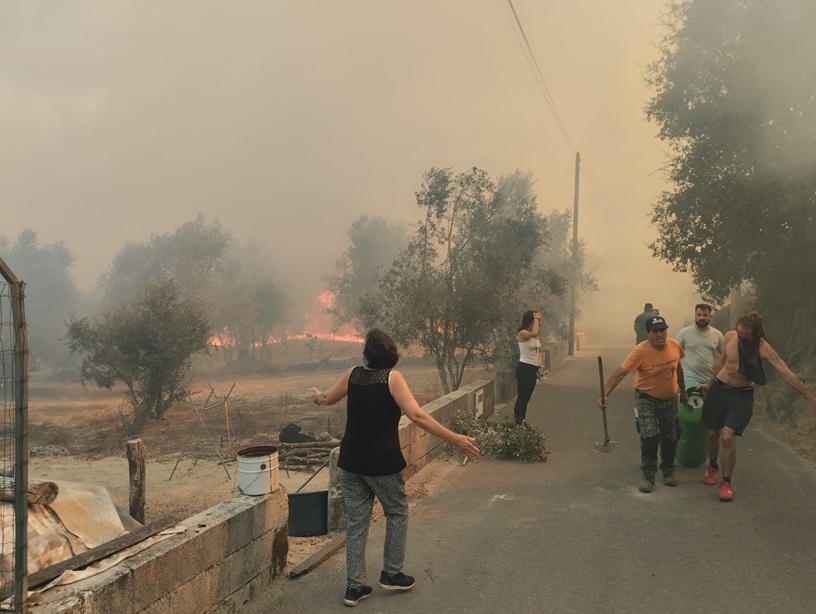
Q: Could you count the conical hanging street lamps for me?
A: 0